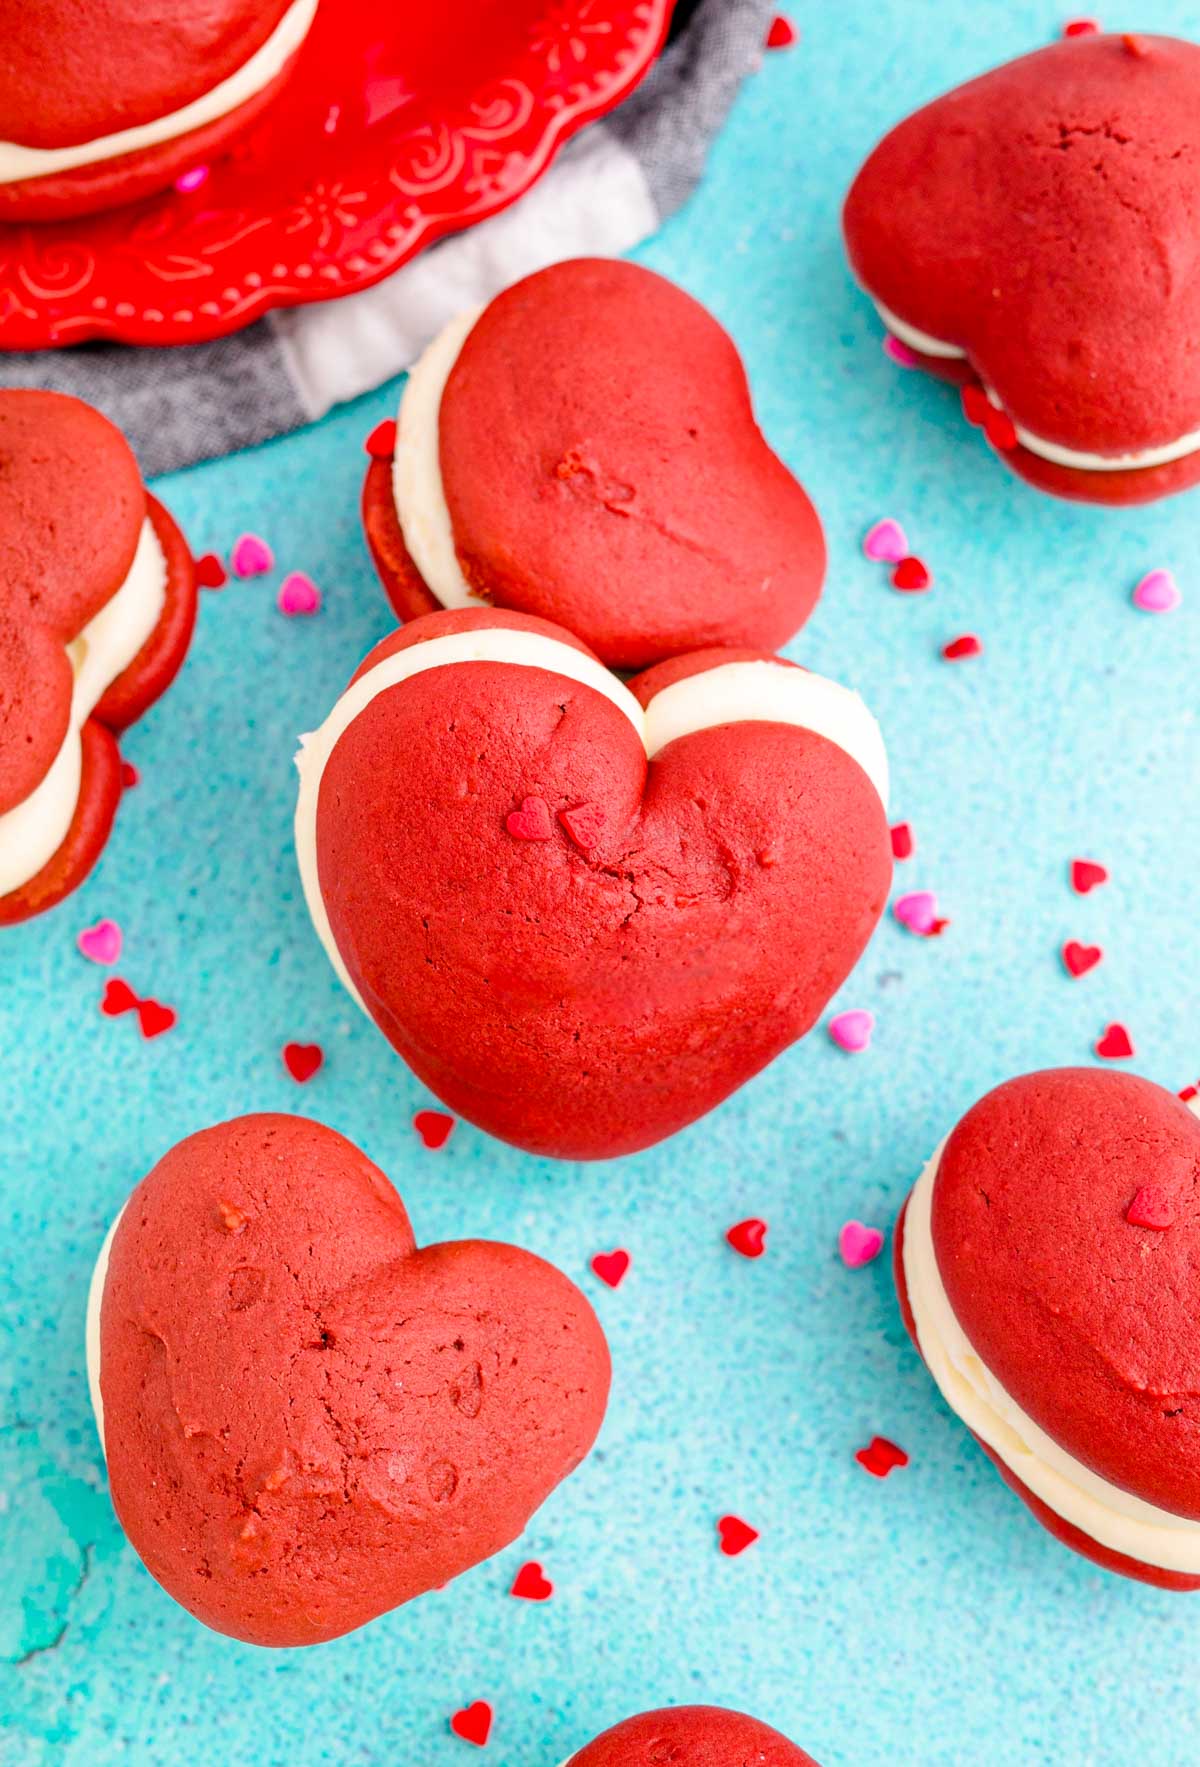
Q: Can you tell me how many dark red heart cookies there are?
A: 8